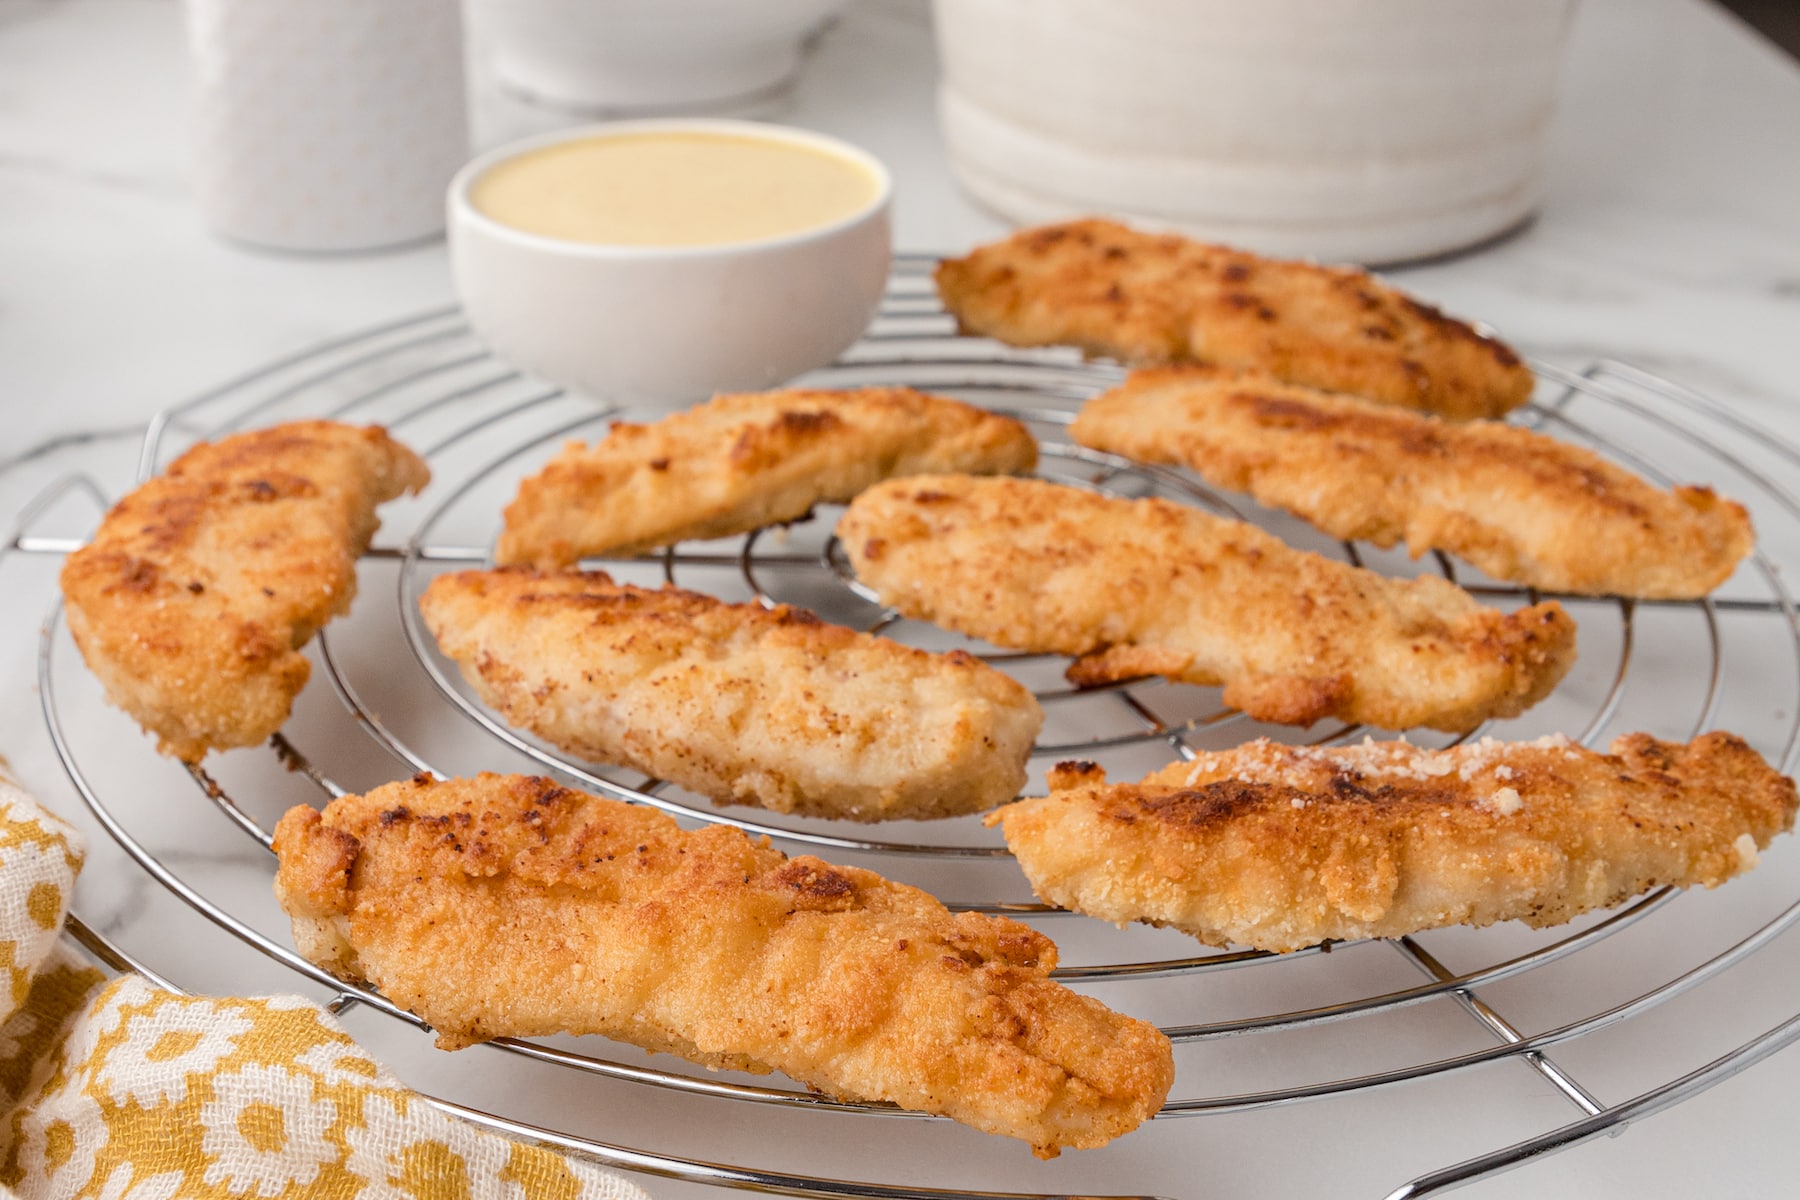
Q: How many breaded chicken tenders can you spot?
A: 8